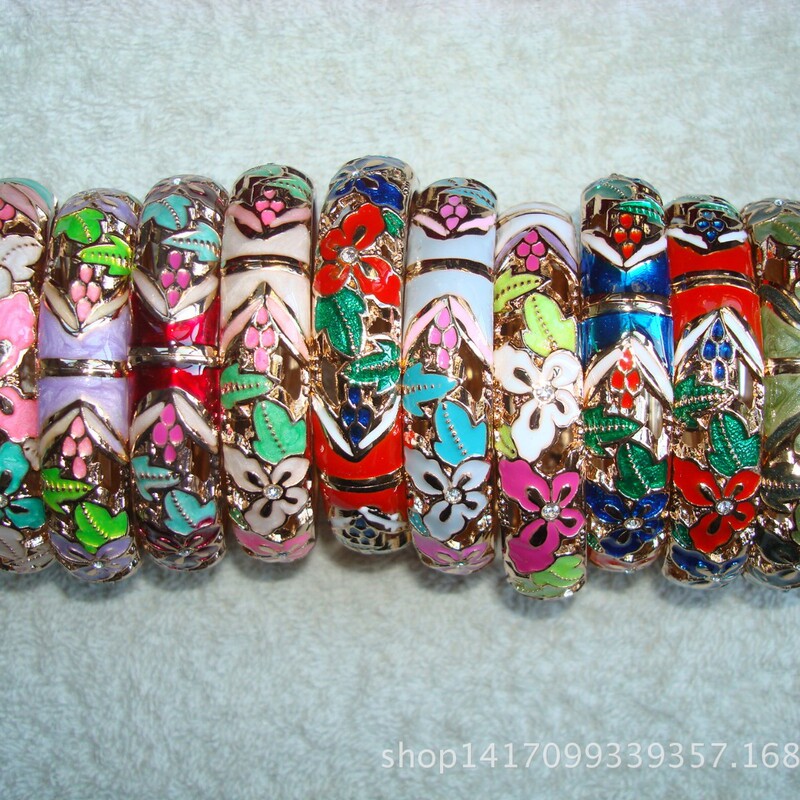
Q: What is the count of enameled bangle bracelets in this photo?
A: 10